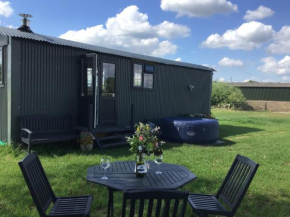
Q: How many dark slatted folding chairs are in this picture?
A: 3